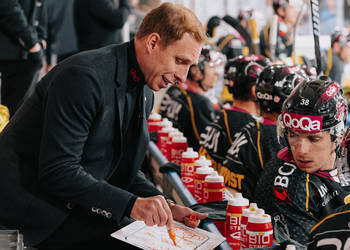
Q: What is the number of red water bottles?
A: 12